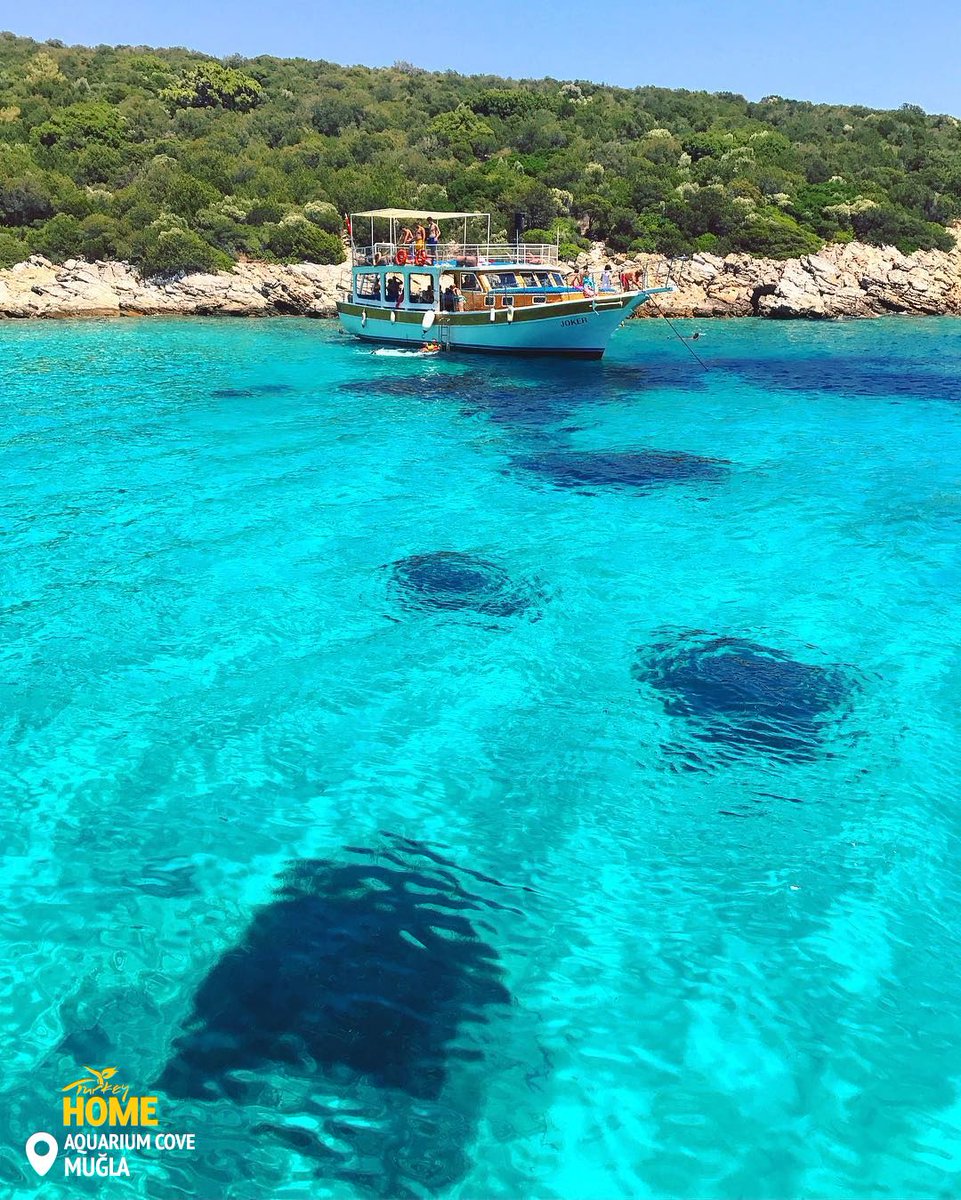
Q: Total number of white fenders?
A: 5